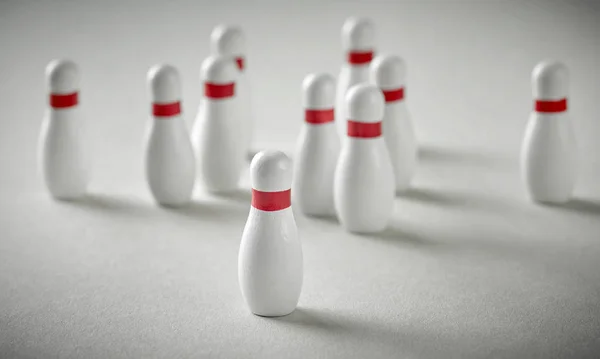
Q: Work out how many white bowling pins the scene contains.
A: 10